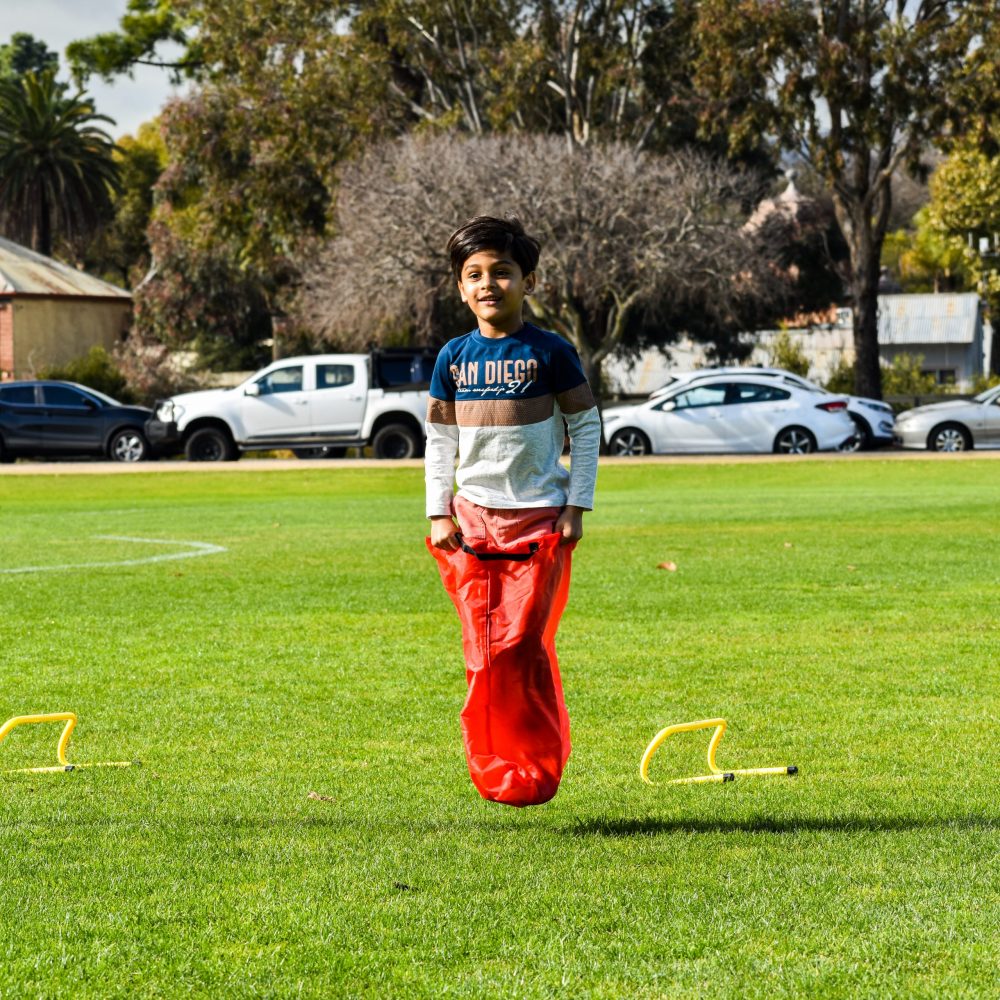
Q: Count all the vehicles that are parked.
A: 5